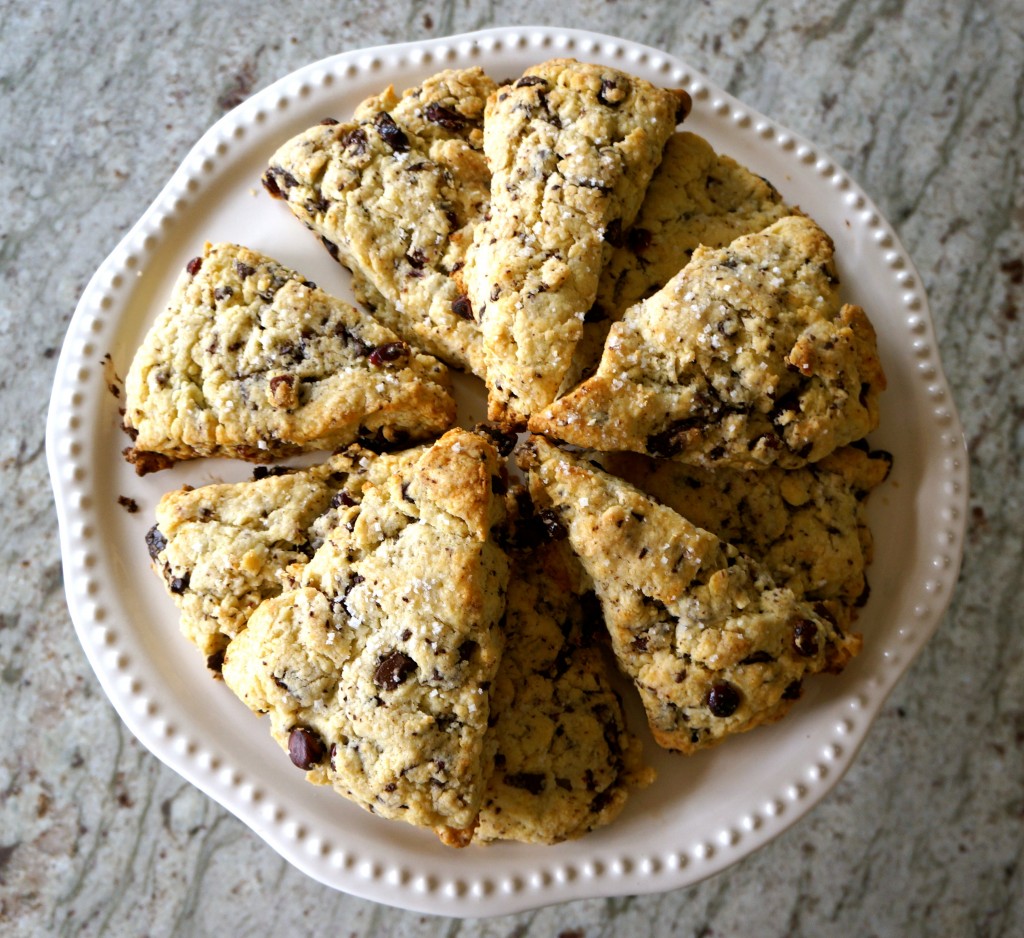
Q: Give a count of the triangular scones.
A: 10